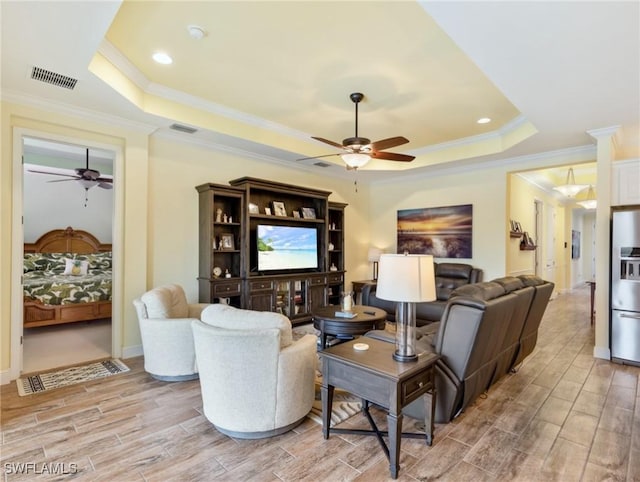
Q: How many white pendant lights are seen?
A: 2